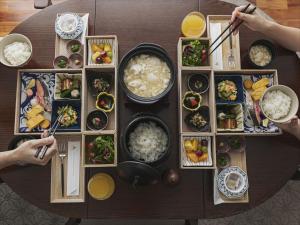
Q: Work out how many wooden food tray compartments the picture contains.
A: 12